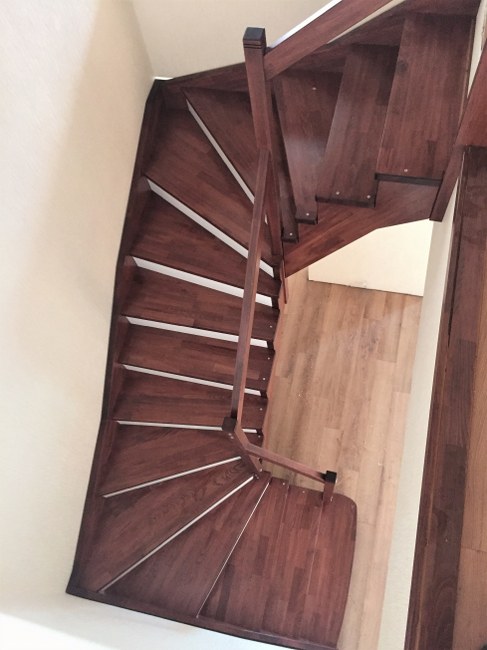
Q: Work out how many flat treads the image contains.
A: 15